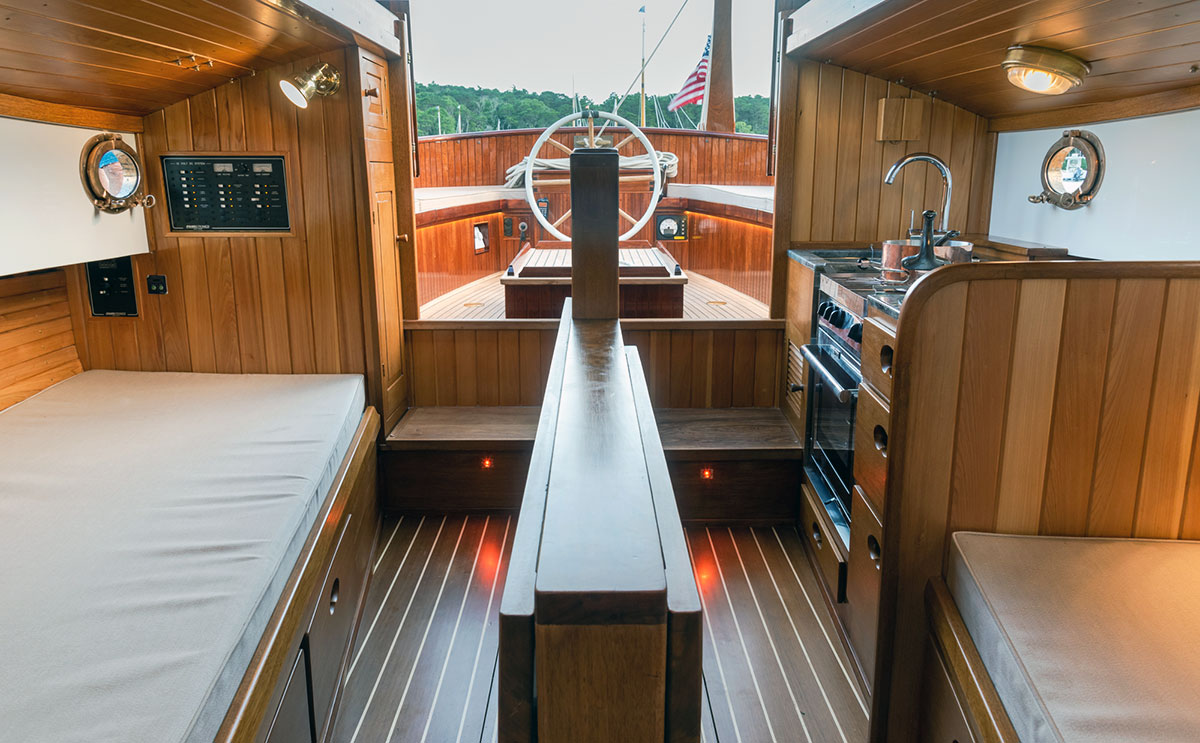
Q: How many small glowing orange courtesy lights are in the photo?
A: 2